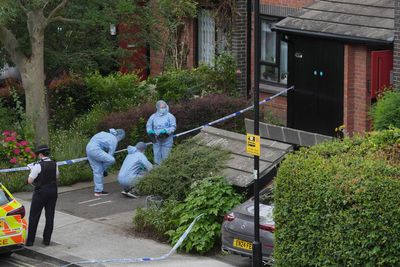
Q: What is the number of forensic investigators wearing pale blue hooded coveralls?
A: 3